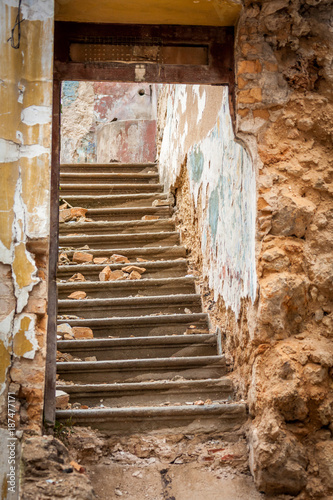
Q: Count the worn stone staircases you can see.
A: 1